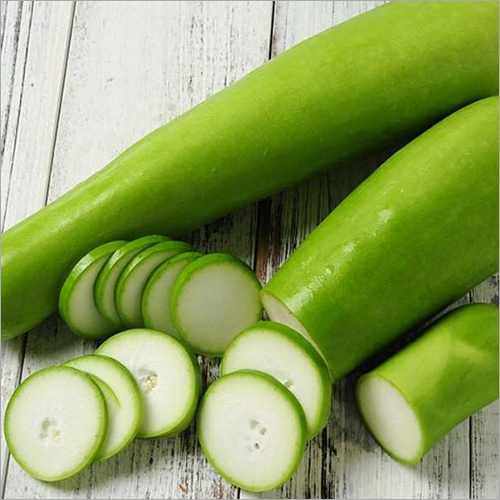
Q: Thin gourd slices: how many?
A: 10